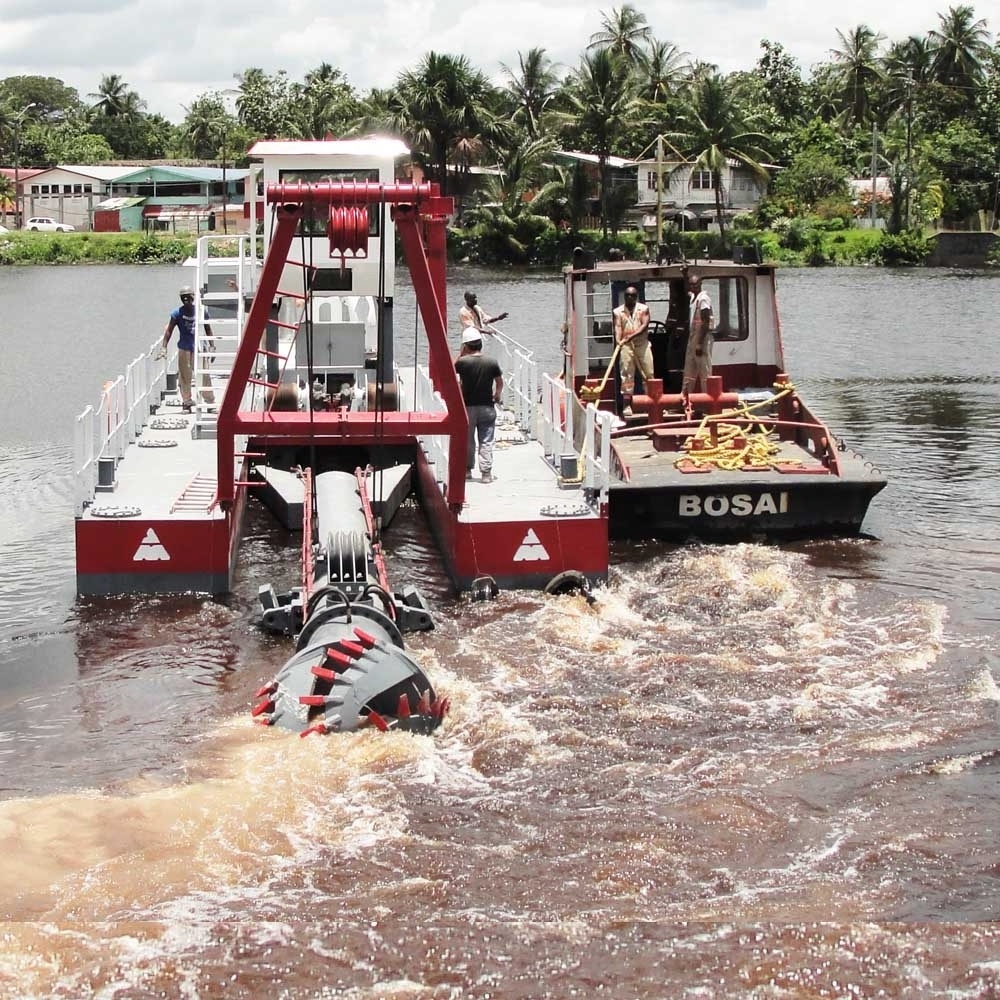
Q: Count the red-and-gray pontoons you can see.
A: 2